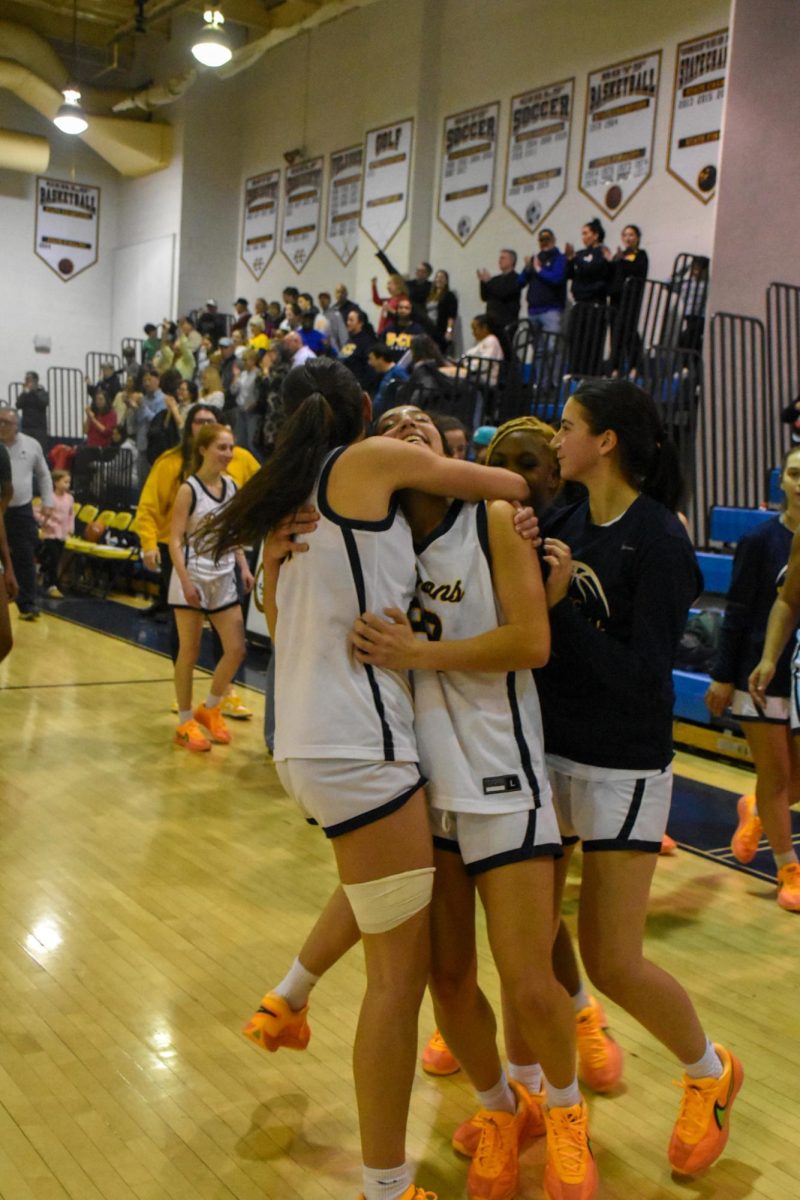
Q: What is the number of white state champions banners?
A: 9